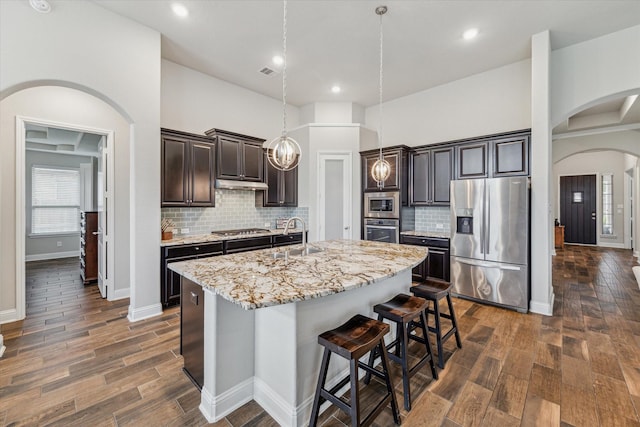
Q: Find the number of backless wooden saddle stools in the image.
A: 3